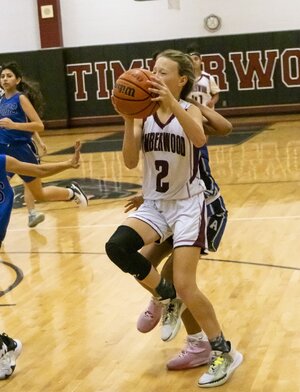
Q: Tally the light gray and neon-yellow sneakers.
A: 2